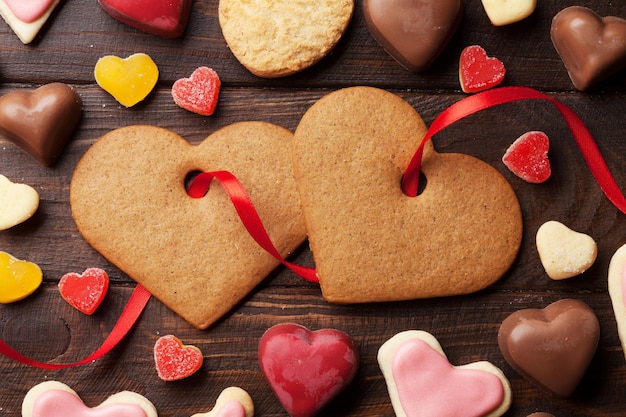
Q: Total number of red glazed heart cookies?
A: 2